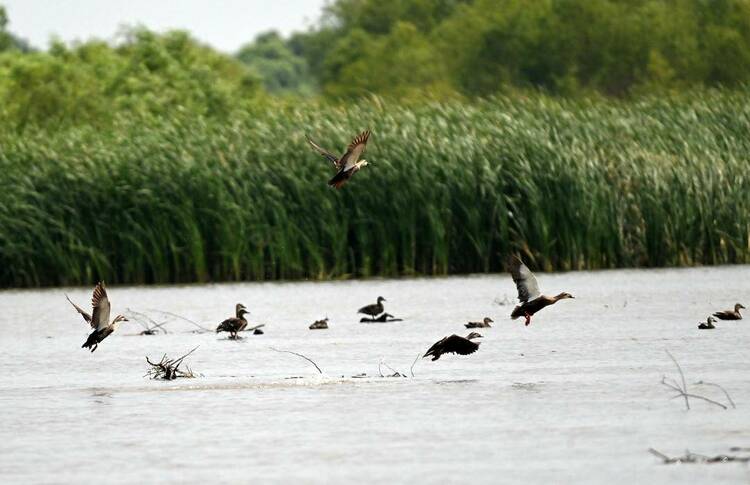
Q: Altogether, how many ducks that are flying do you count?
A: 4